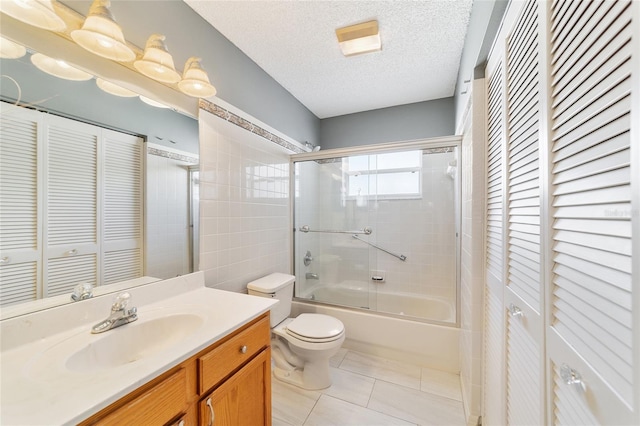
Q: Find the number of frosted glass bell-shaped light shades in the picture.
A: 4